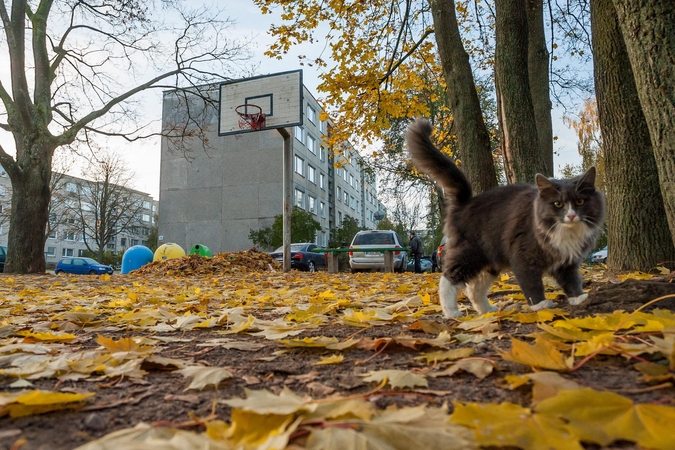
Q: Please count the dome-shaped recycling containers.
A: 3